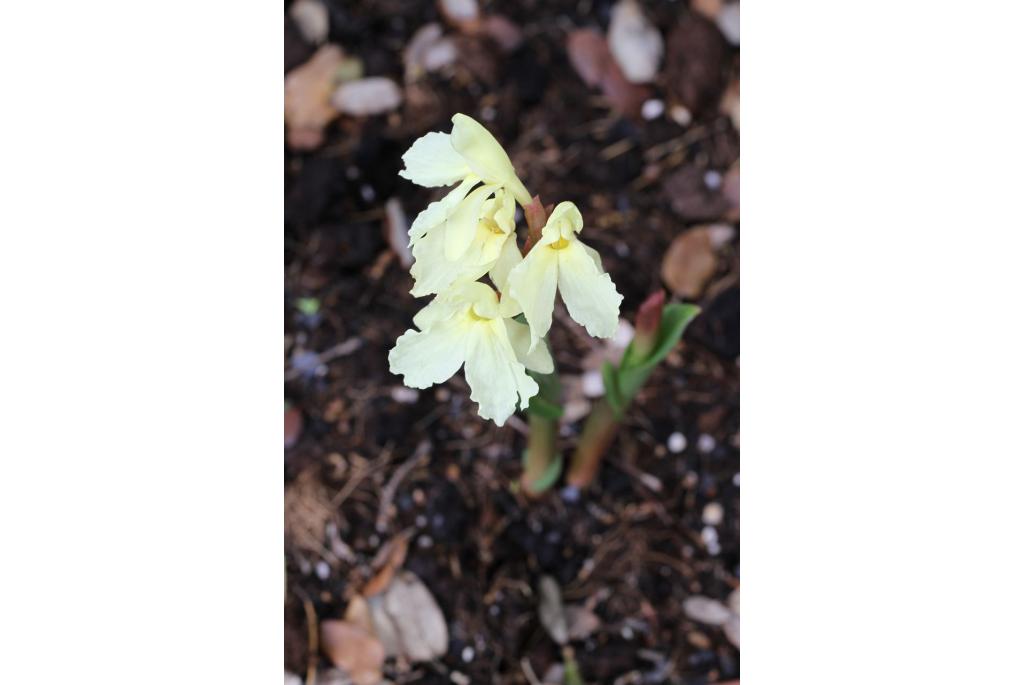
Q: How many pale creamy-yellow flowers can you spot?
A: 4